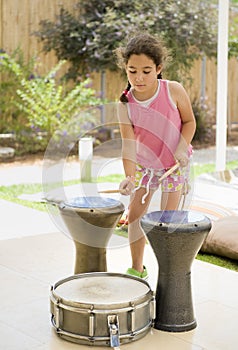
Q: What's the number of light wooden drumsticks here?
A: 2